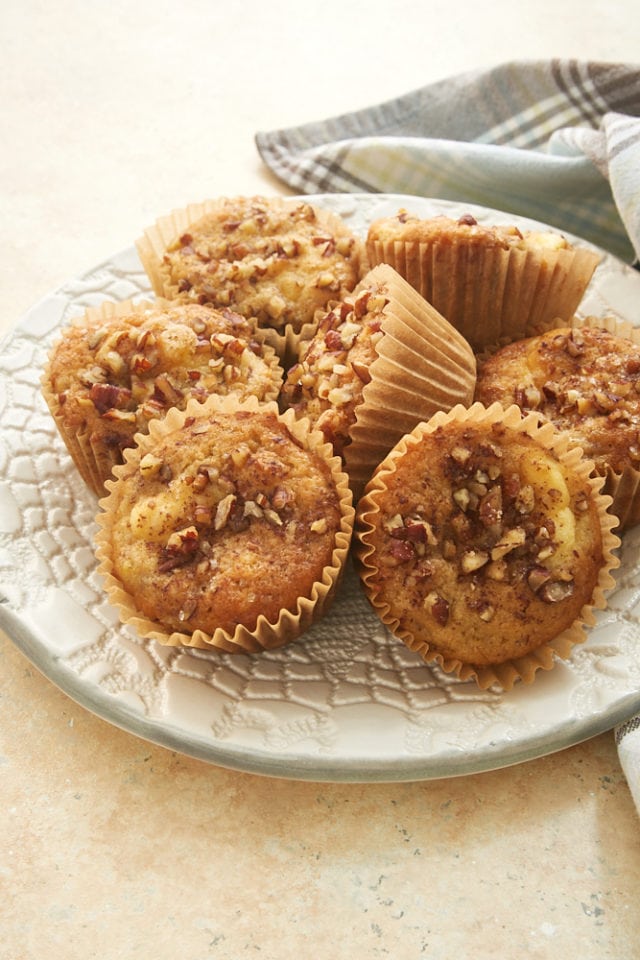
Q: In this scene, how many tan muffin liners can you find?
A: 7